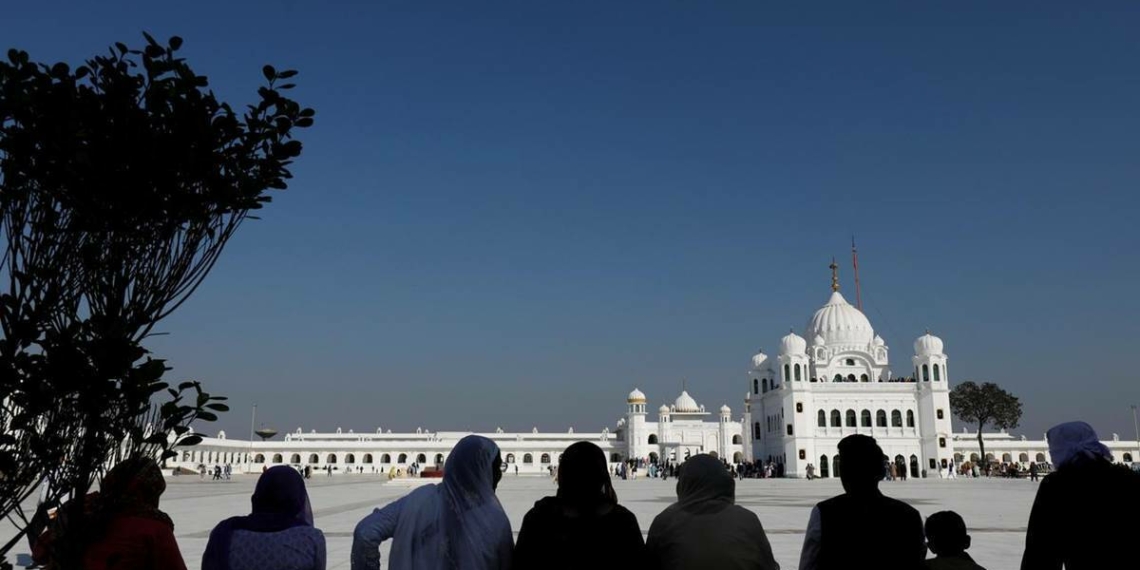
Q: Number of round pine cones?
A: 0